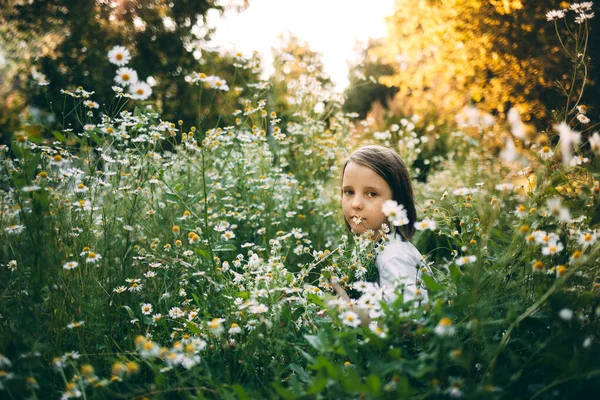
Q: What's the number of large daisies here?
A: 3